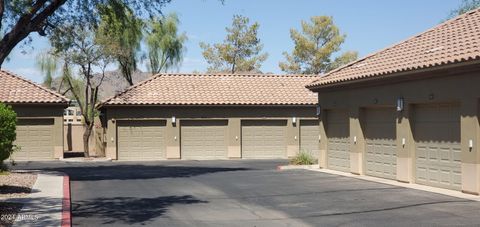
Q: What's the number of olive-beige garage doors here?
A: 8